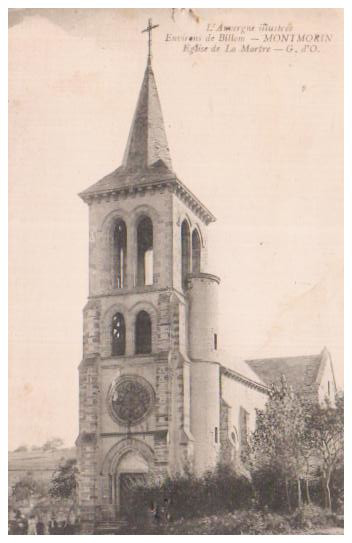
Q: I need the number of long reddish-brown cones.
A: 0